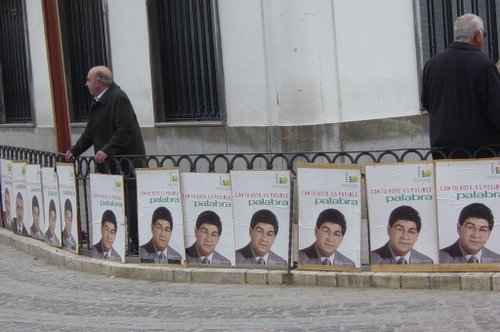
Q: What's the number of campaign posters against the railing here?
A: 12